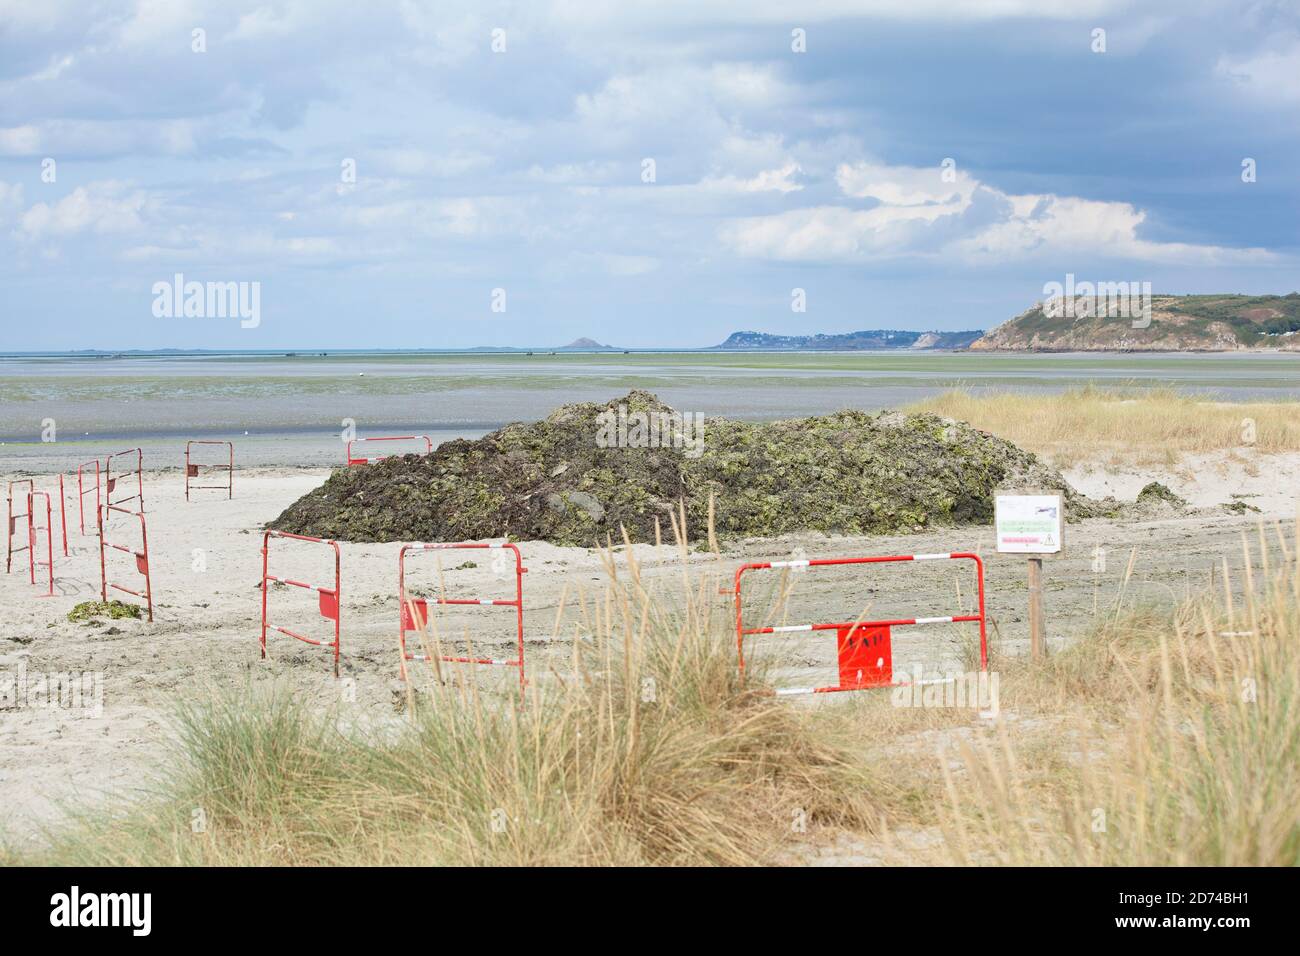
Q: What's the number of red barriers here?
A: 11